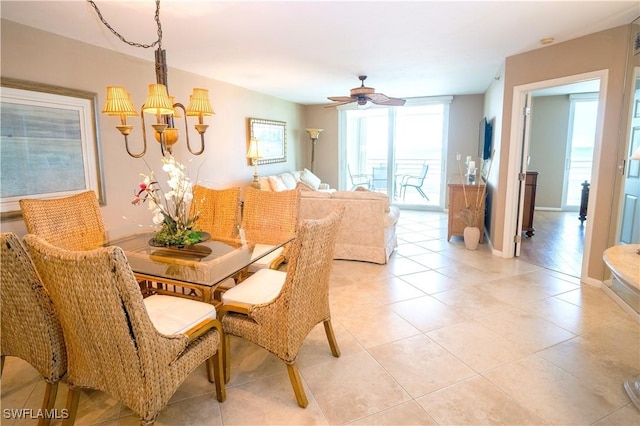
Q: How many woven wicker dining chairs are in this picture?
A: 6